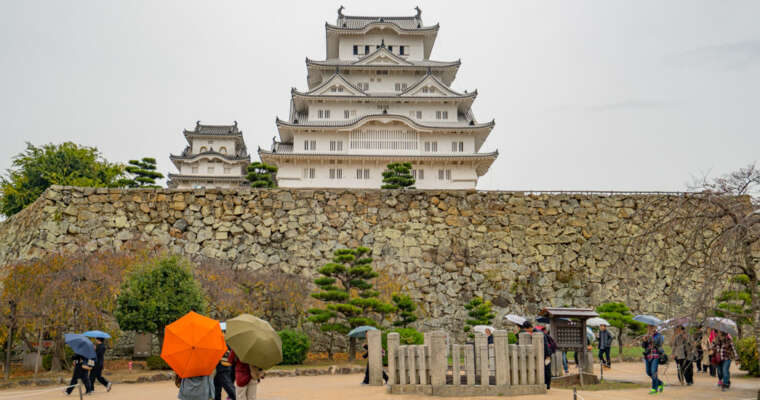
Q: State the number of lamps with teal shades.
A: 0